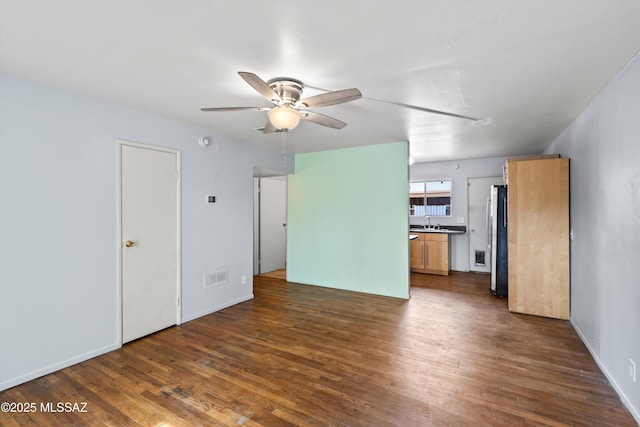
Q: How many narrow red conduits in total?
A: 0